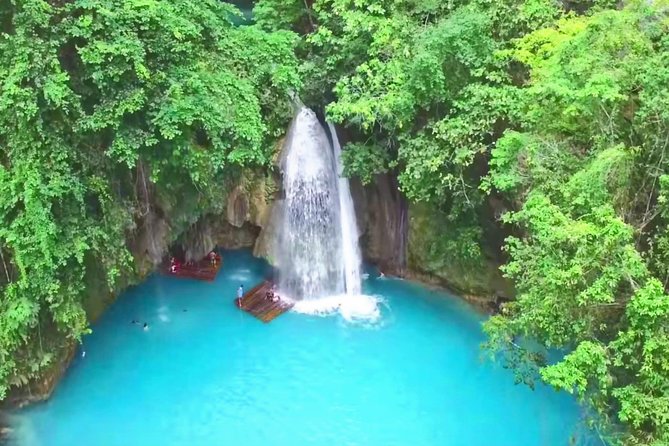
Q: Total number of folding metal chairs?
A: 0